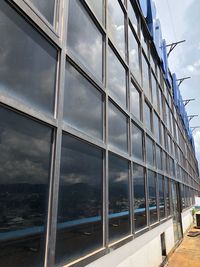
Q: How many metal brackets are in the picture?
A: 5